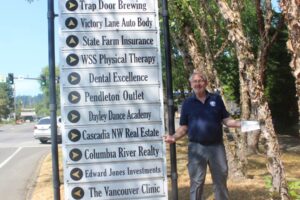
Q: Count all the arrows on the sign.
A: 11